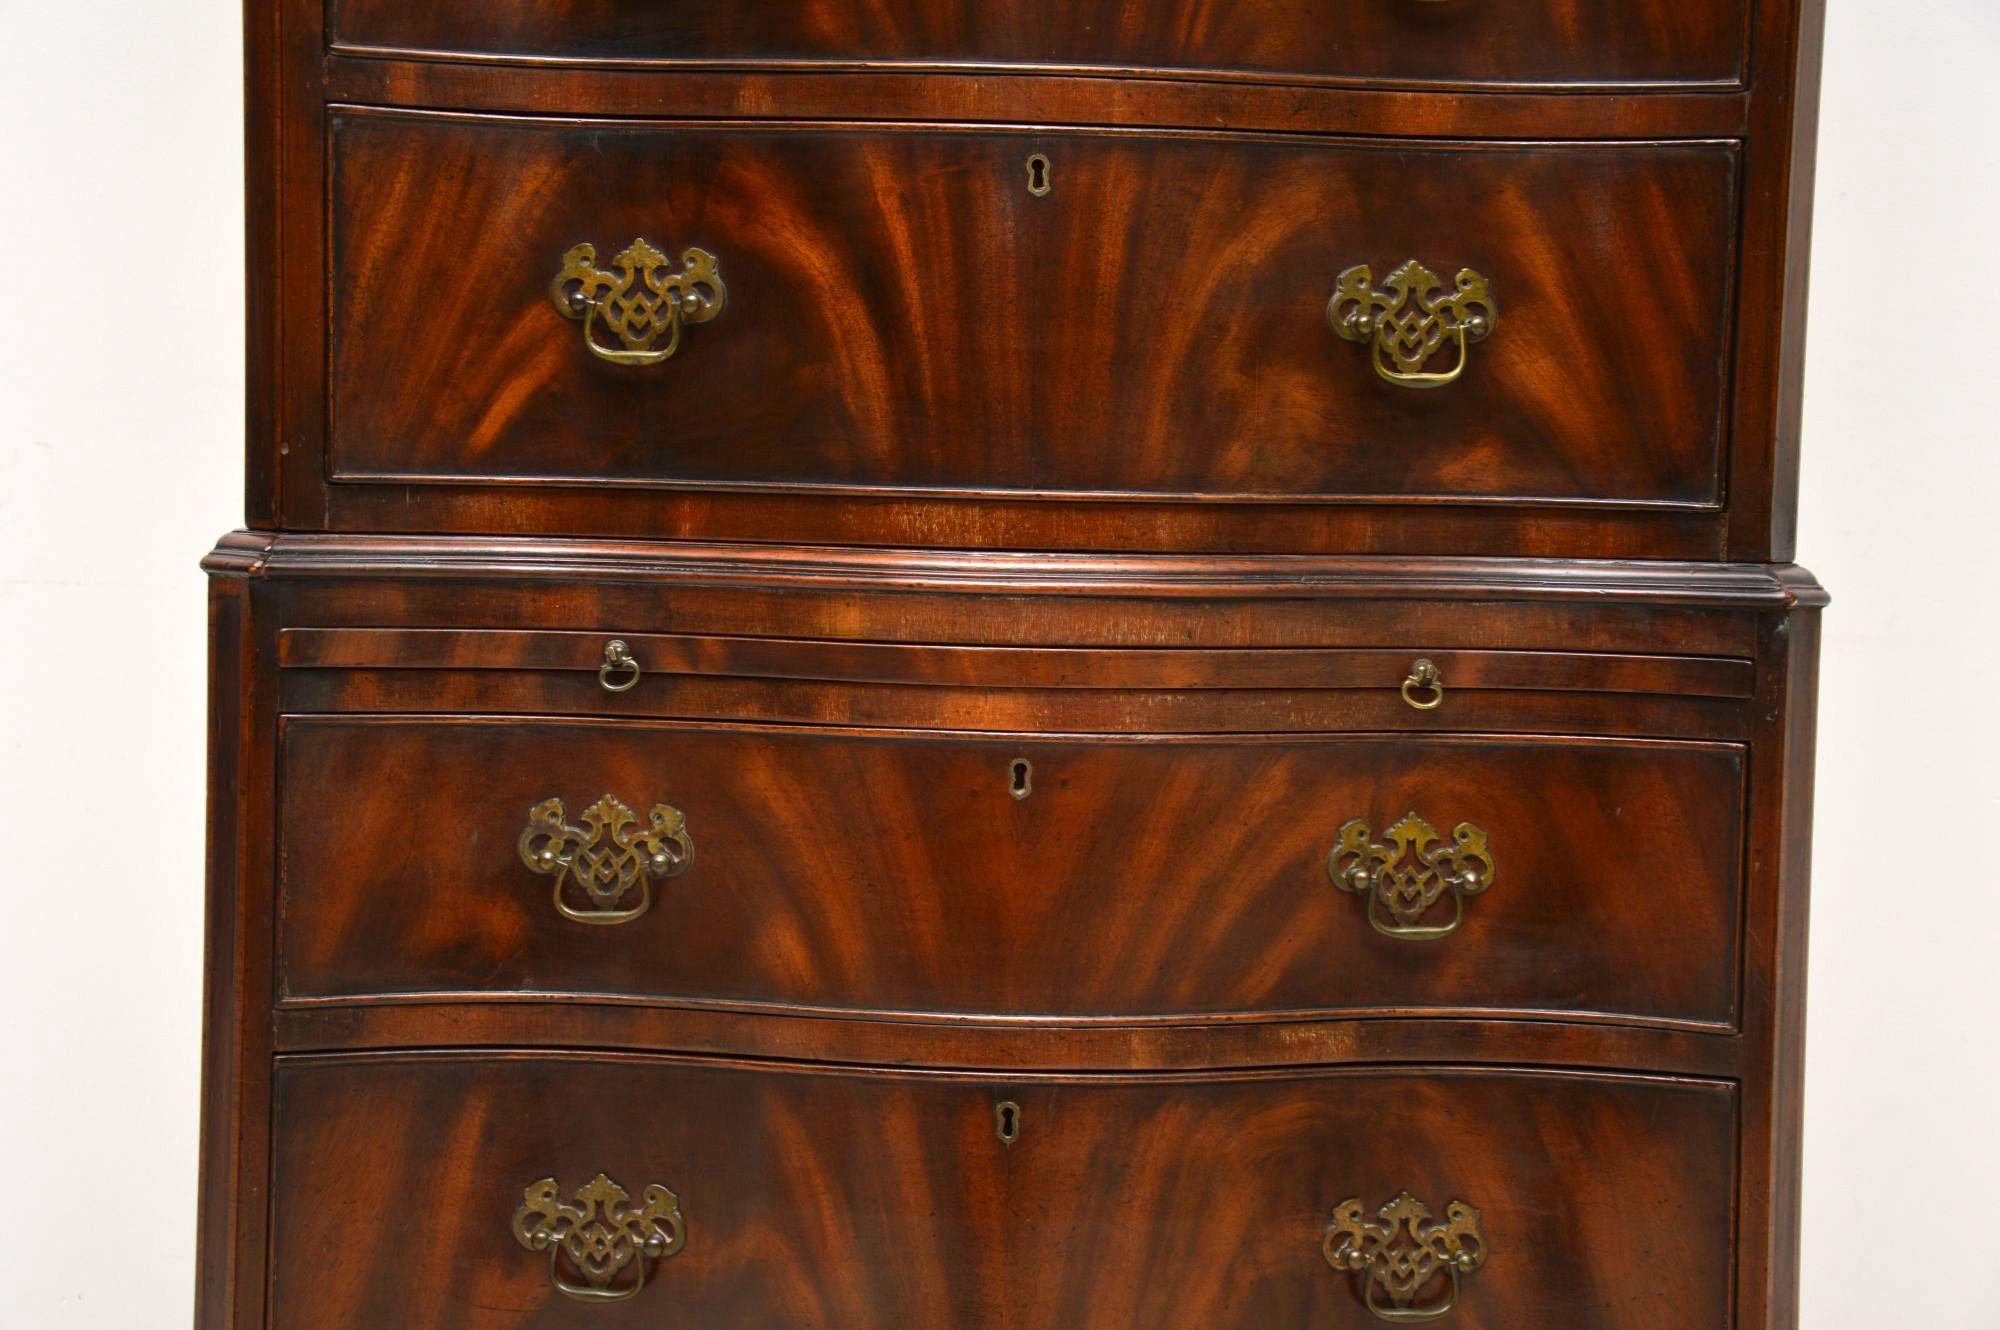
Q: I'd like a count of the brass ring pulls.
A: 2